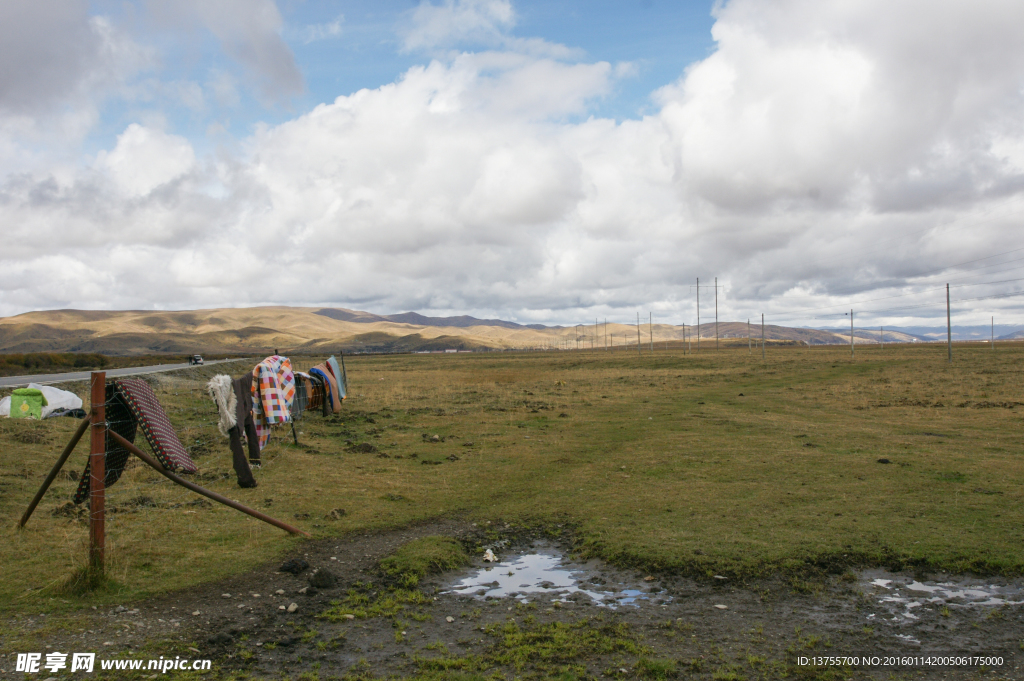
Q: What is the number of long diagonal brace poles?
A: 2